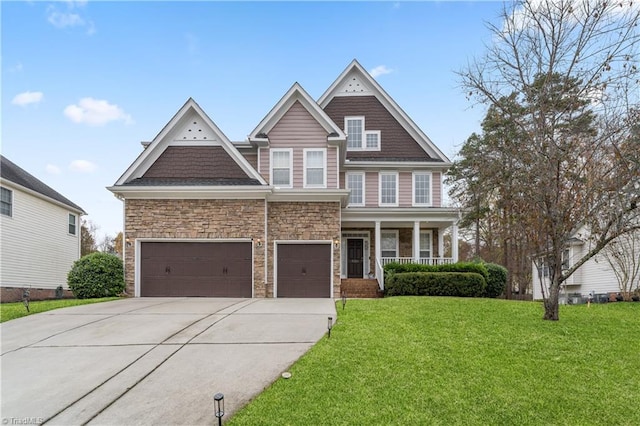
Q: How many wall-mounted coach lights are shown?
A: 3